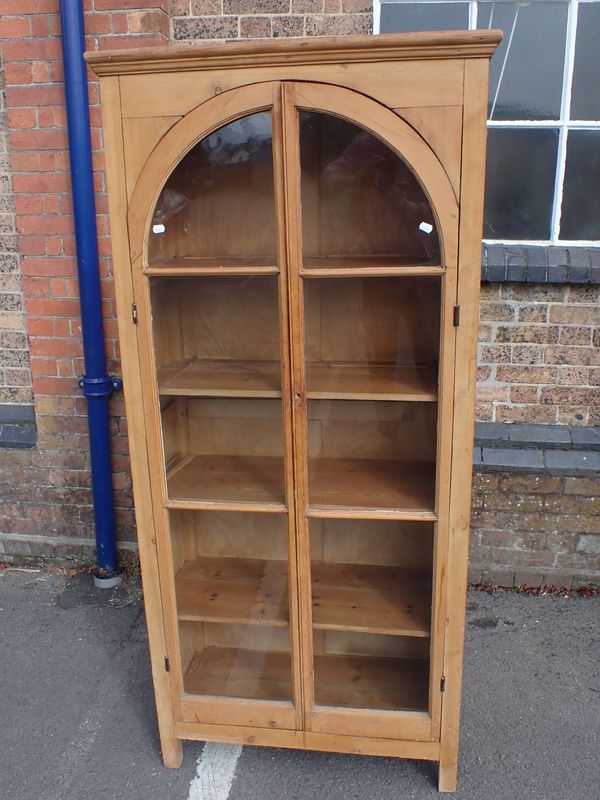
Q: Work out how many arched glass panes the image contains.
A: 2